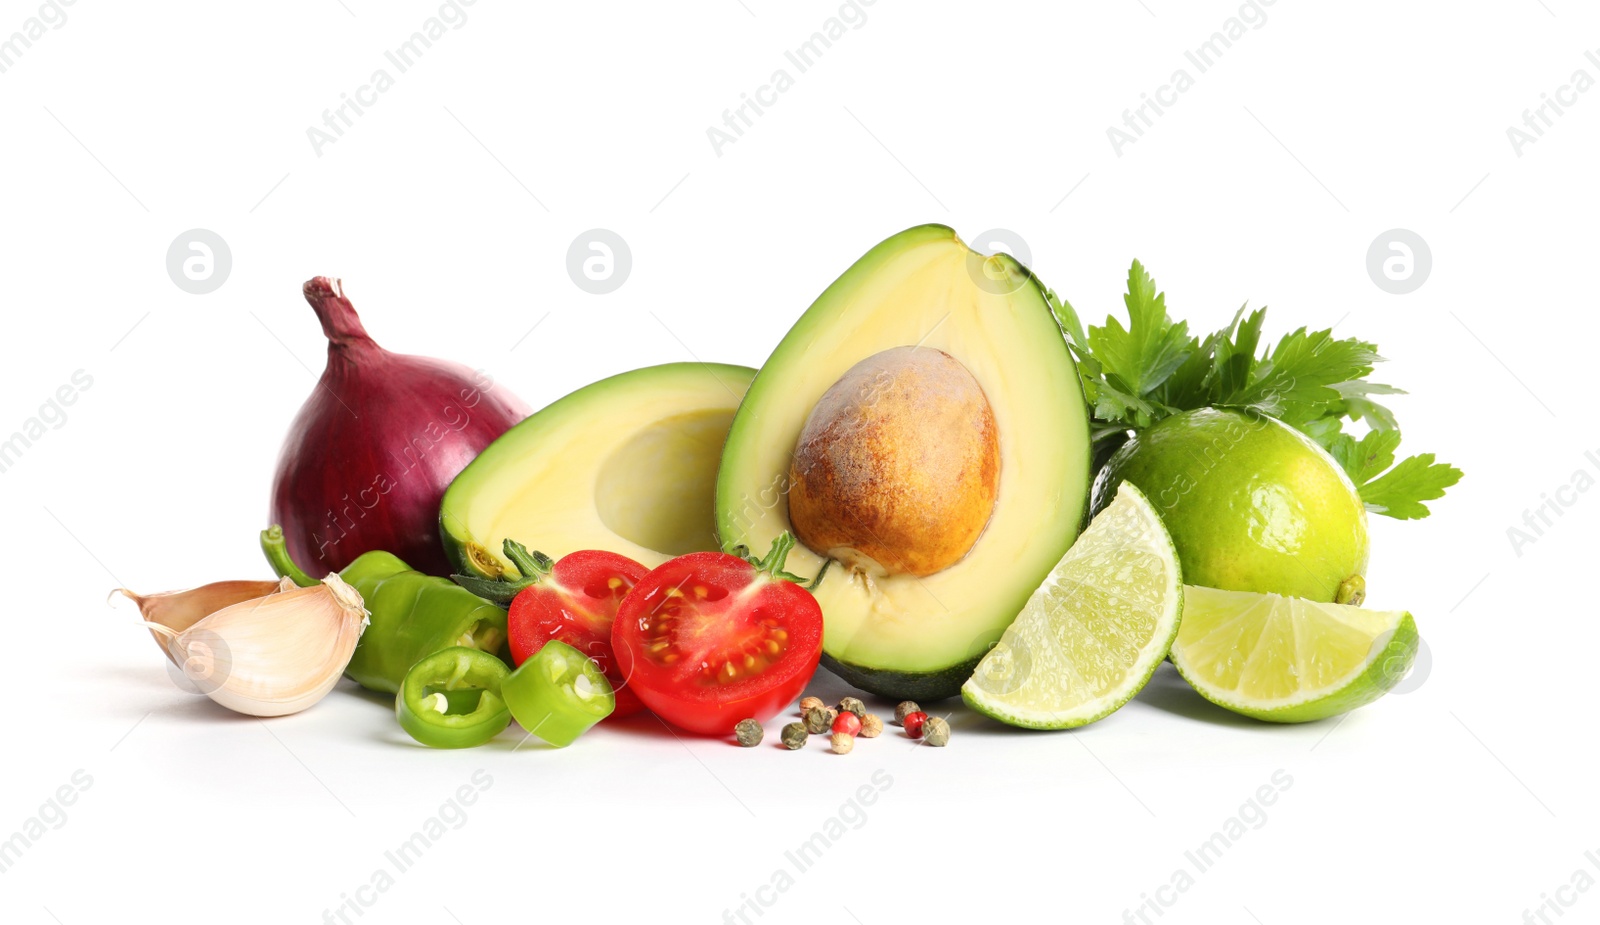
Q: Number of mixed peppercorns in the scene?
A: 12